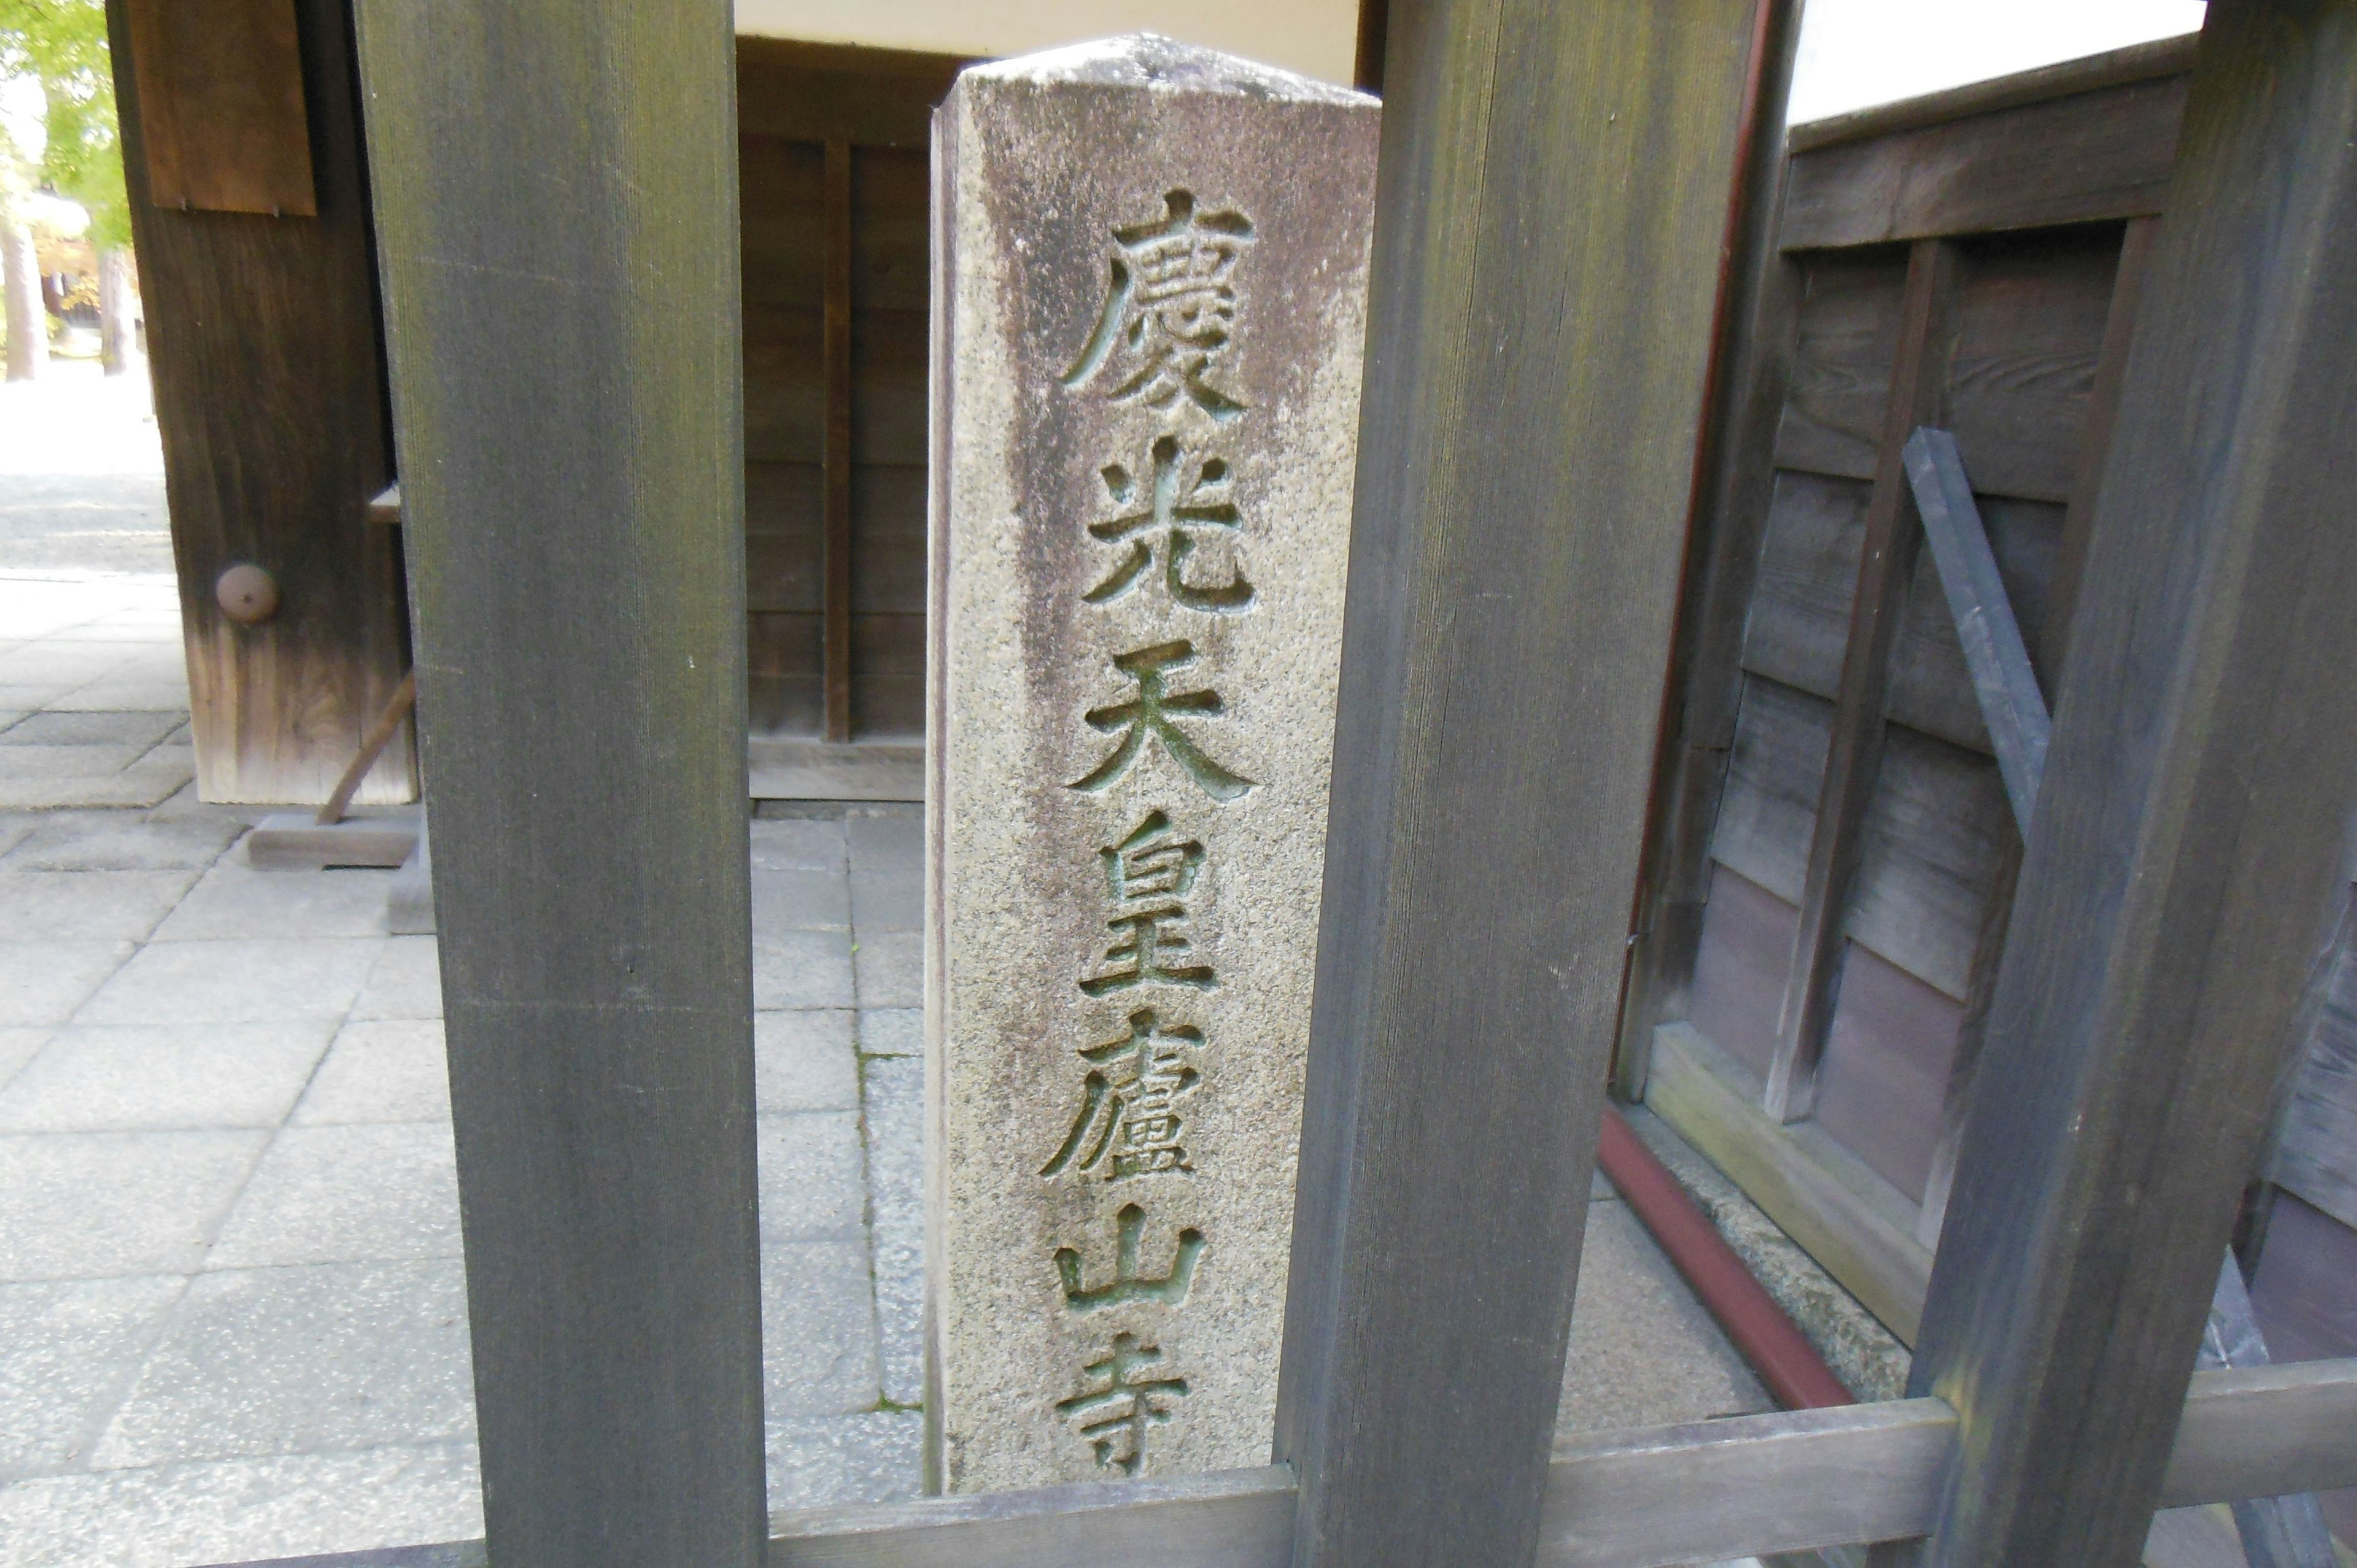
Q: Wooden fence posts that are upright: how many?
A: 3